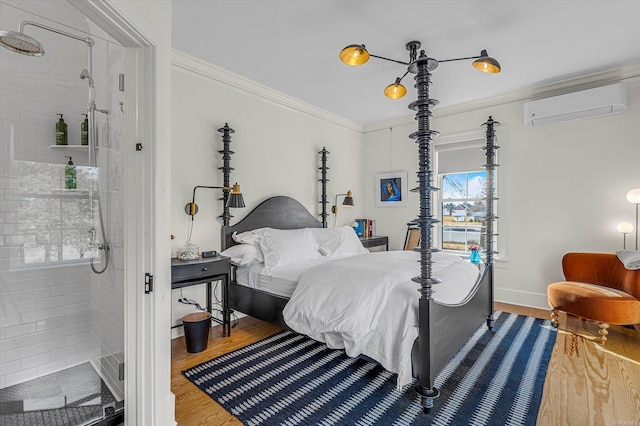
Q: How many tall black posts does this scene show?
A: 4